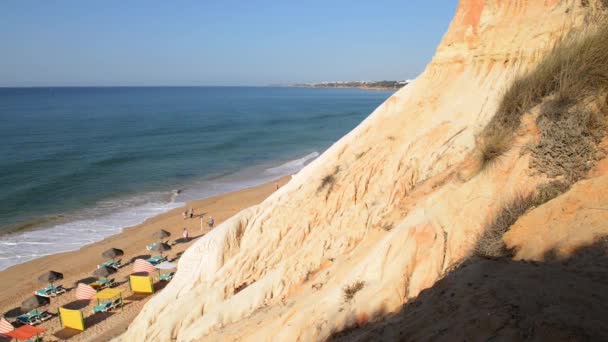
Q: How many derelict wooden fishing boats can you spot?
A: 0